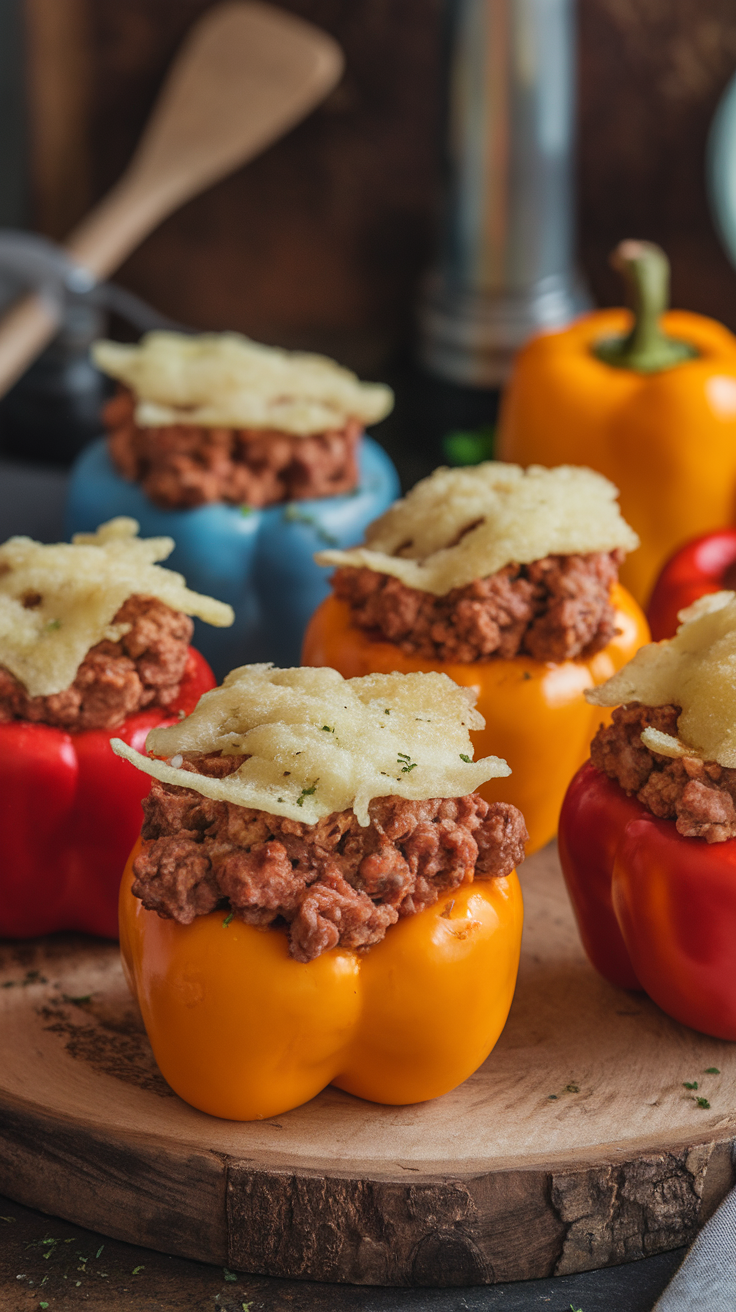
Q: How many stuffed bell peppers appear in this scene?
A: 5